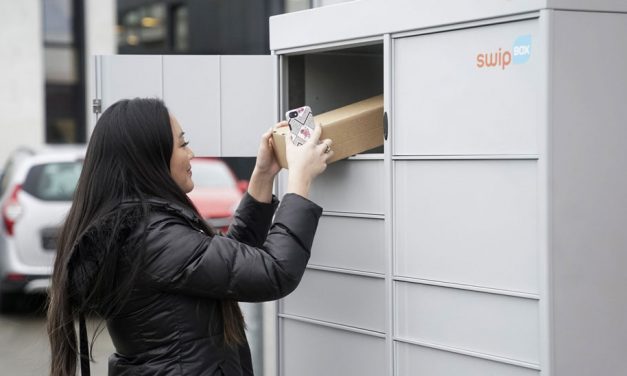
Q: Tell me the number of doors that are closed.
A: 8